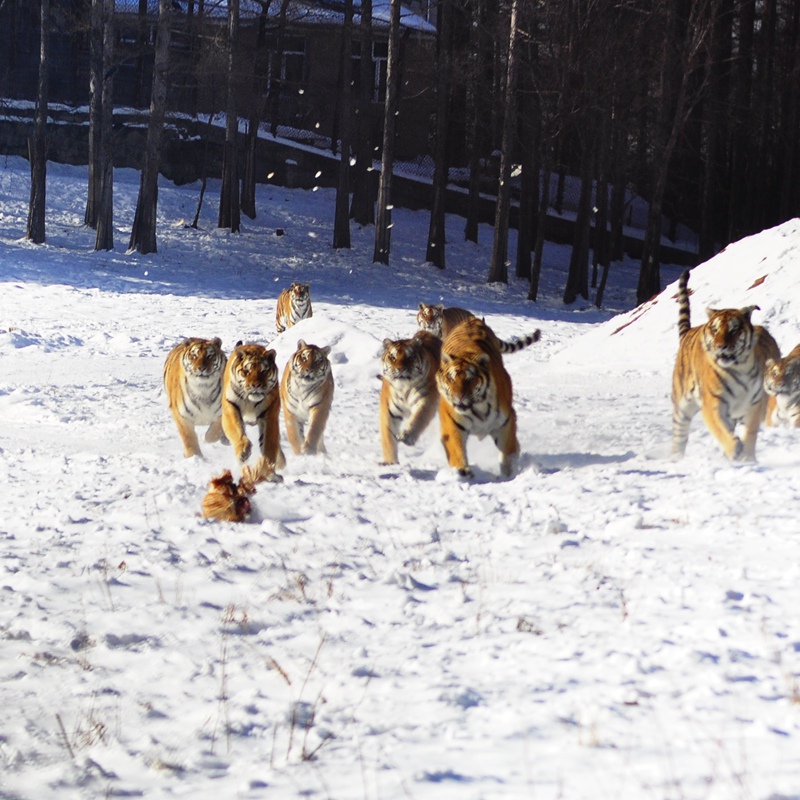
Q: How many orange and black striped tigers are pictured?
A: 9